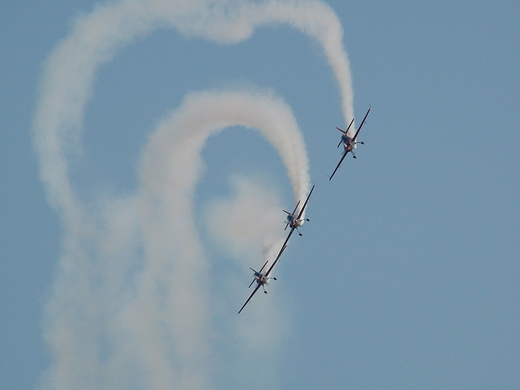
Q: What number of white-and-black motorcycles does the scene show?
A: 0